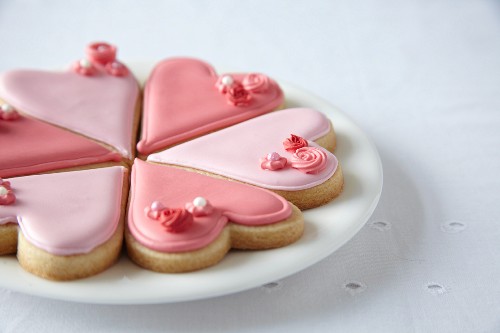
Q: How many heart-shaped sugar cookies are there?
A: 6